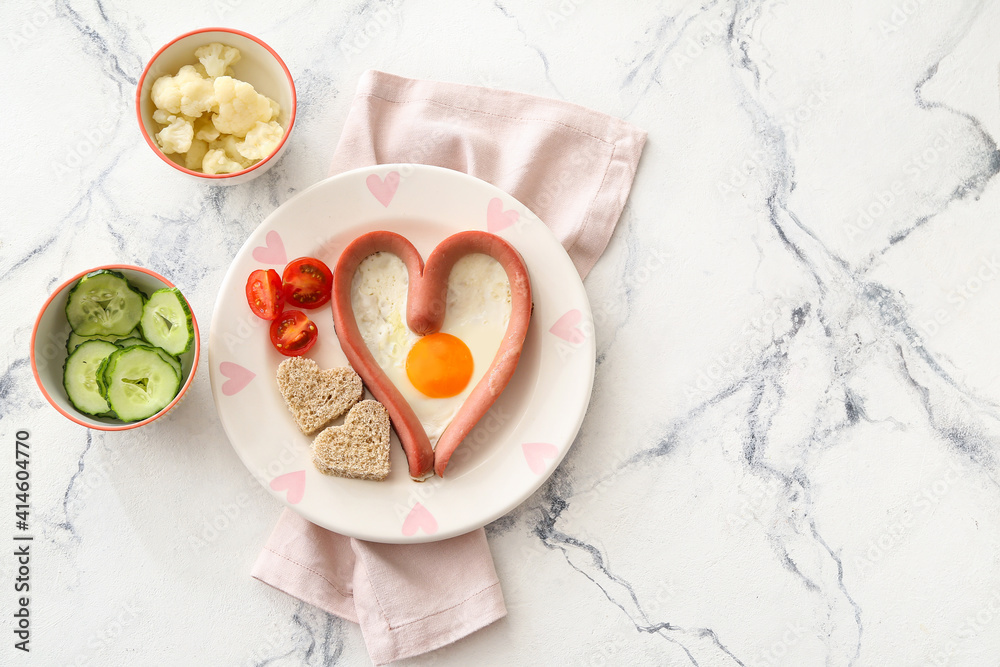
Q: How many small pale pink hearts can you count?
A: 8